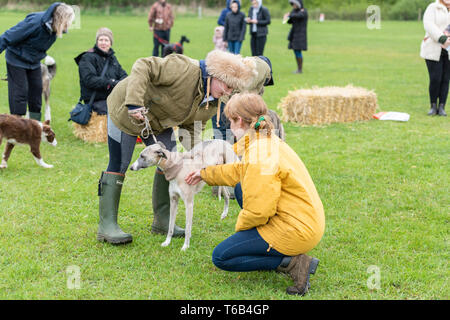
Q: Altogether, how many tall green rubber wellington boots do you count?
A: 2